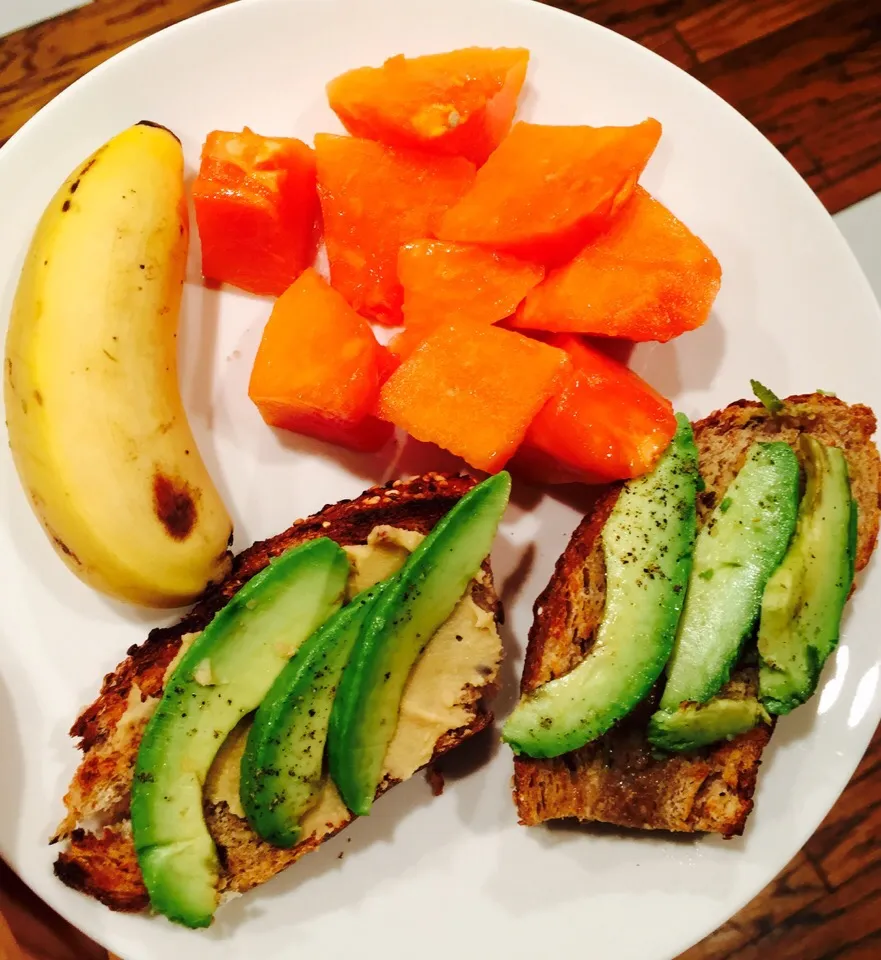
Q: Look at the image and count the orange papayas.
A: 9